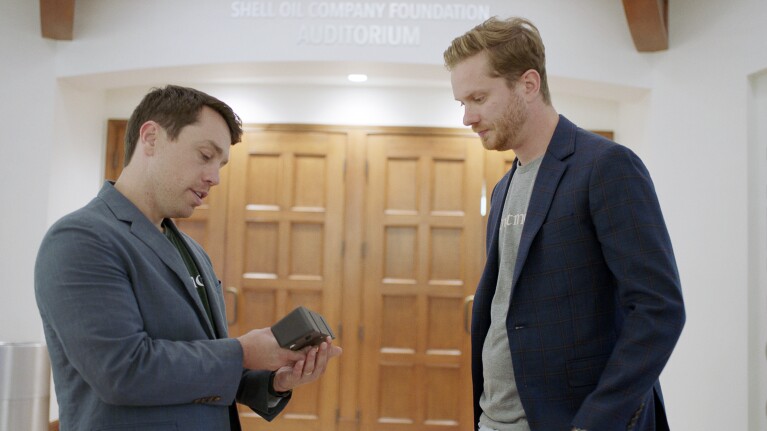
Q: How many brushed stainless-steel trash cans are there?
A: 1